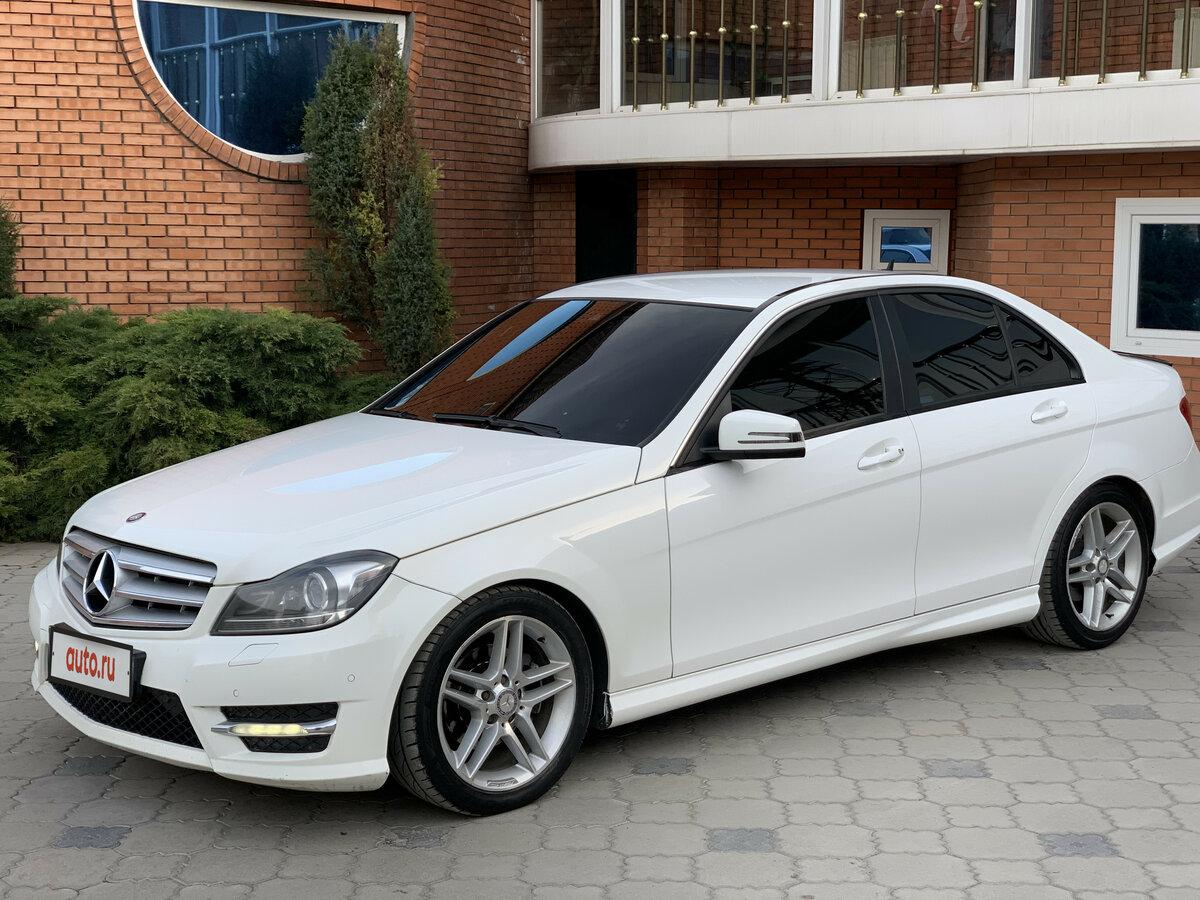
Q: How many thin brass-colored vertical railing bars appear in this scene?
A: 14